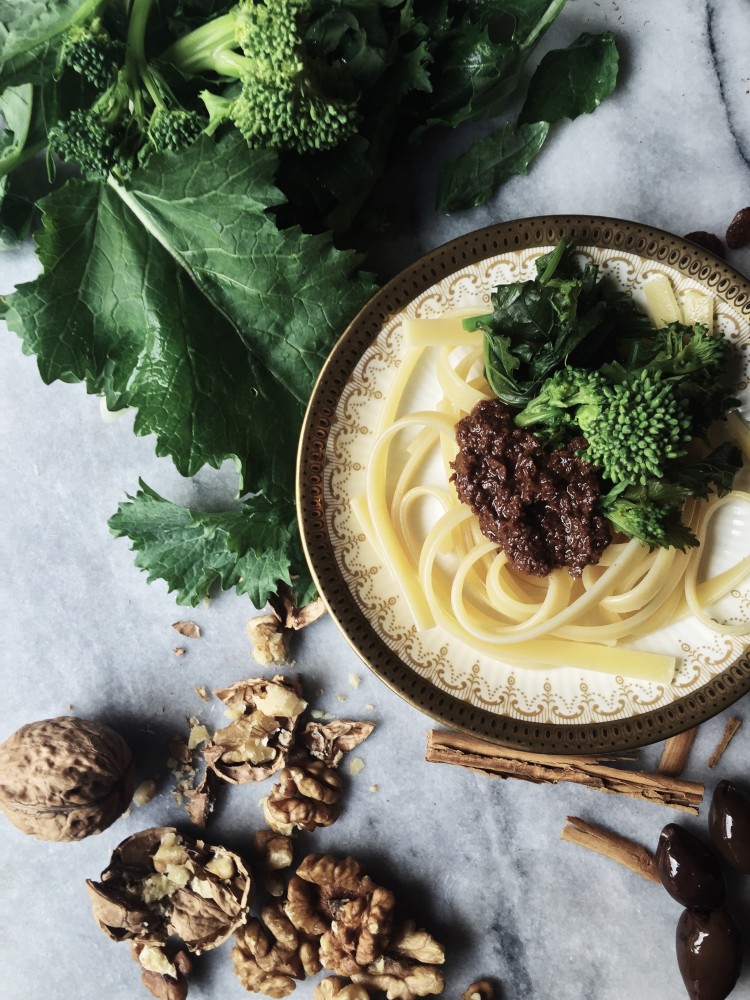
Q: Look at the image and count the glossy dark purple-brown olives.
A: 3